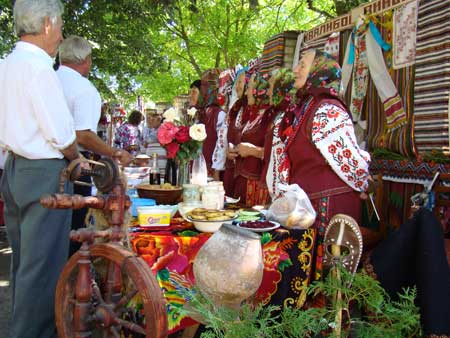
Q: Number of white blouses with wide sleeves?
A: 2